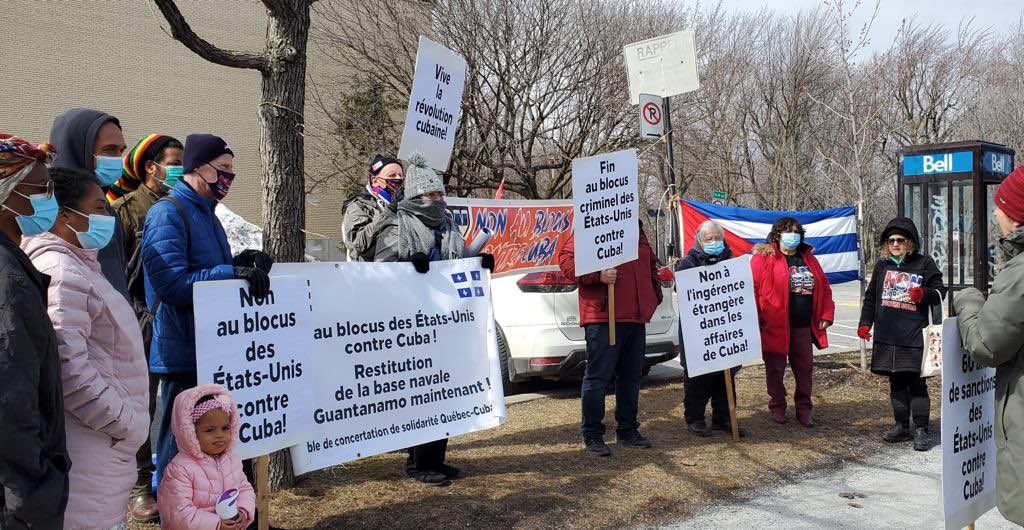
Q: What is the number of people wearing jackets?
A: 13